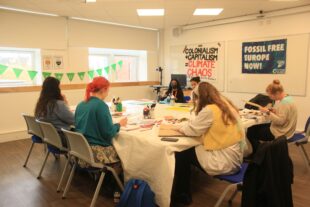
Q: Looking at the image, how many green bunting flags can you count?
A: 12